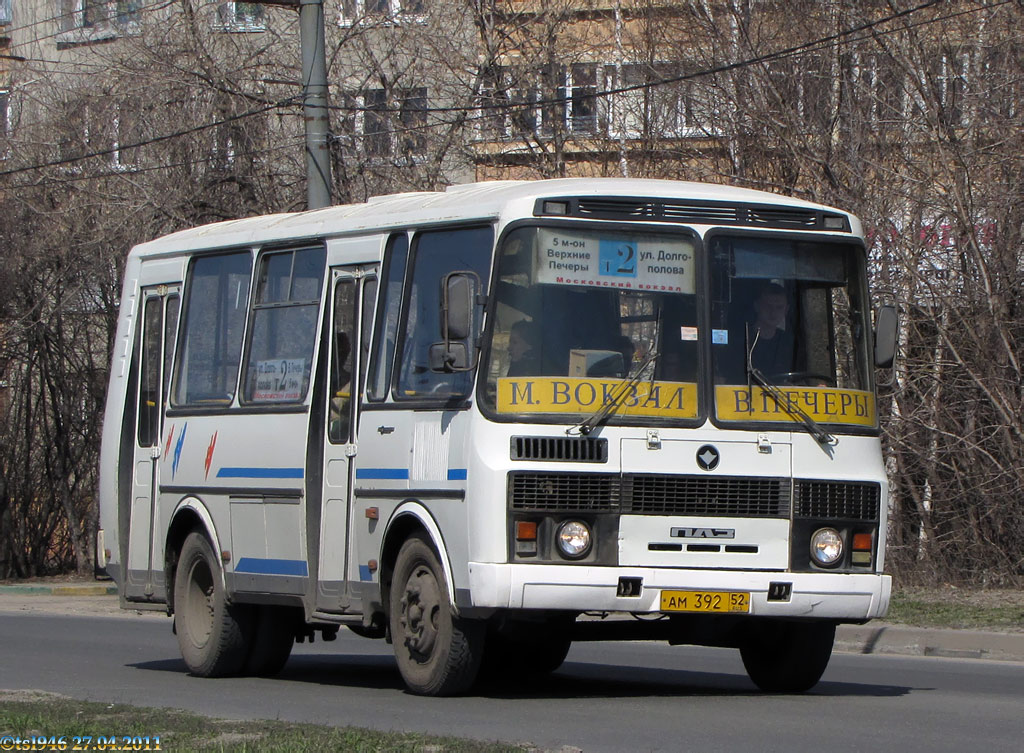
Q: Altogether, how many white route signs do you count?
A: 2